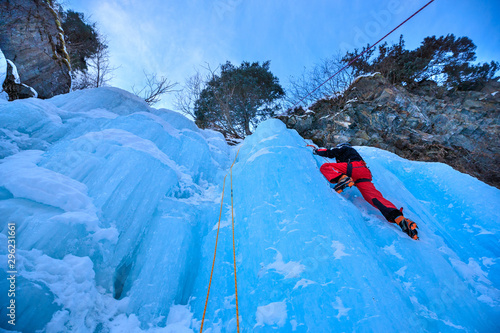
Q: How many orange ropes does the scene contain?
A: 2